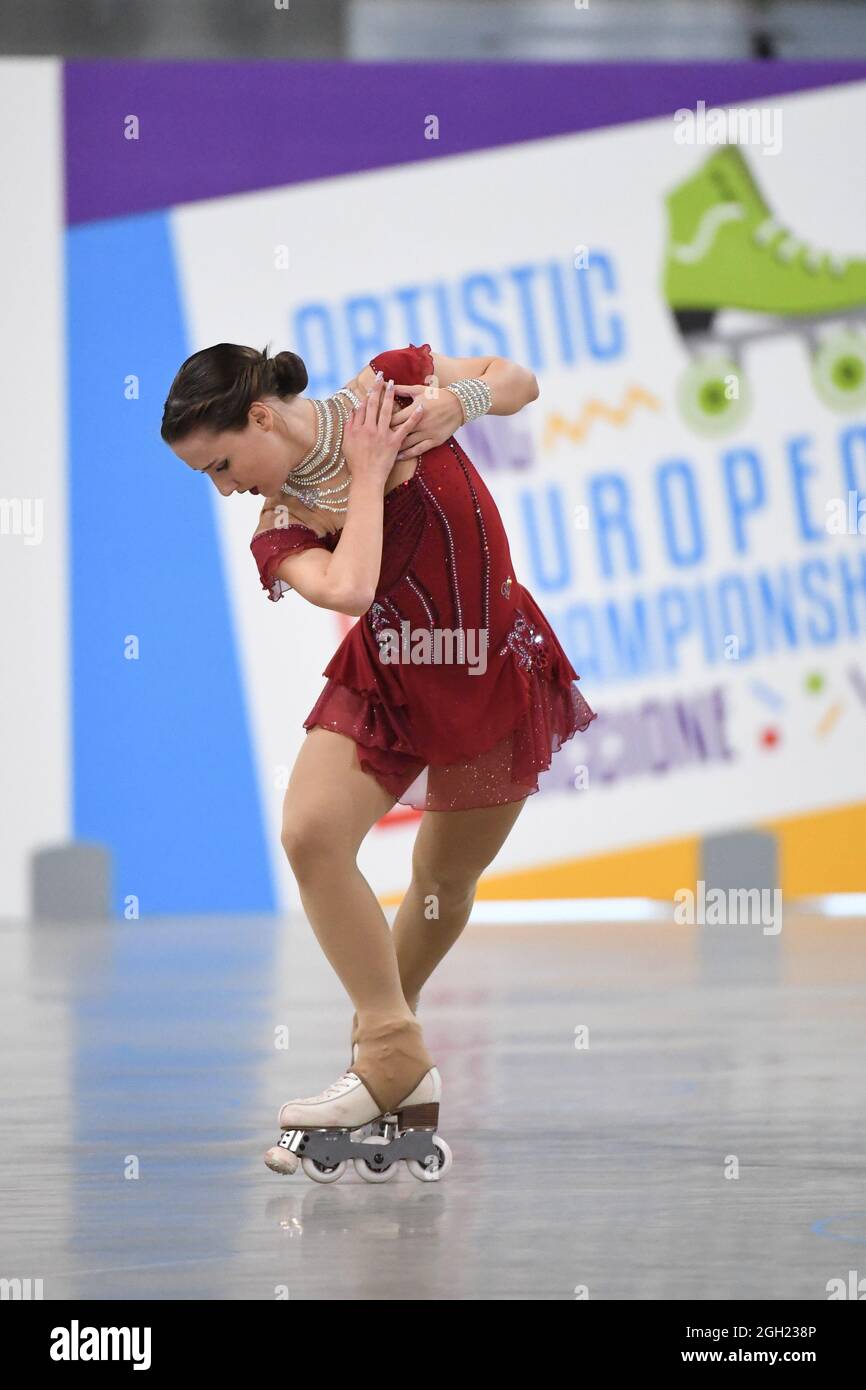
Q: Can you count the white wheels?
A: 3